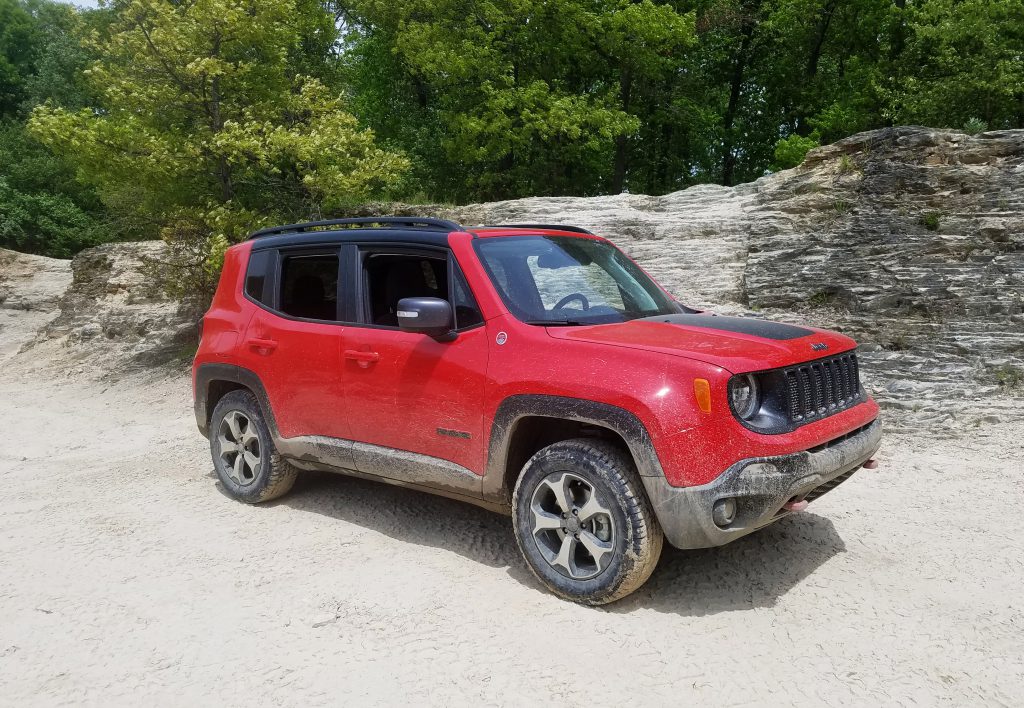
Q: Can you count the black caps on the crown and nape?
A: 0